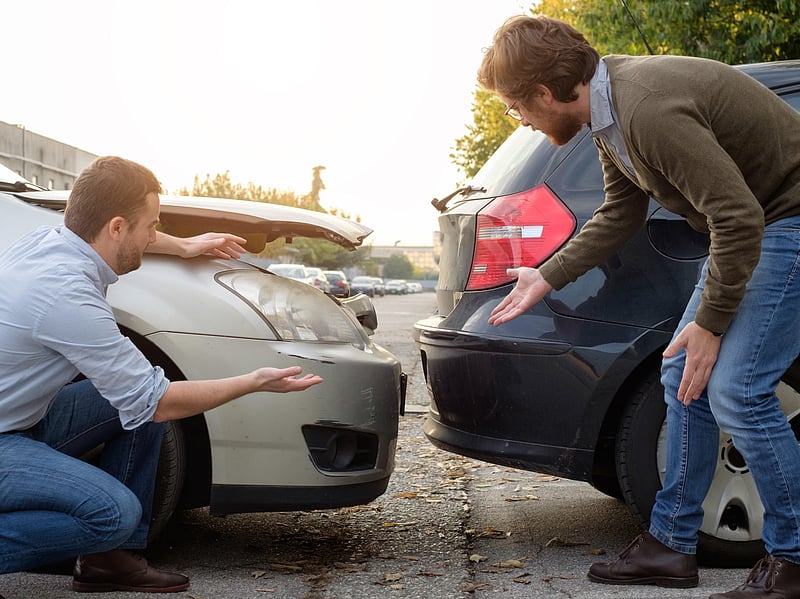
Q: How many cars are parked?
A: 7